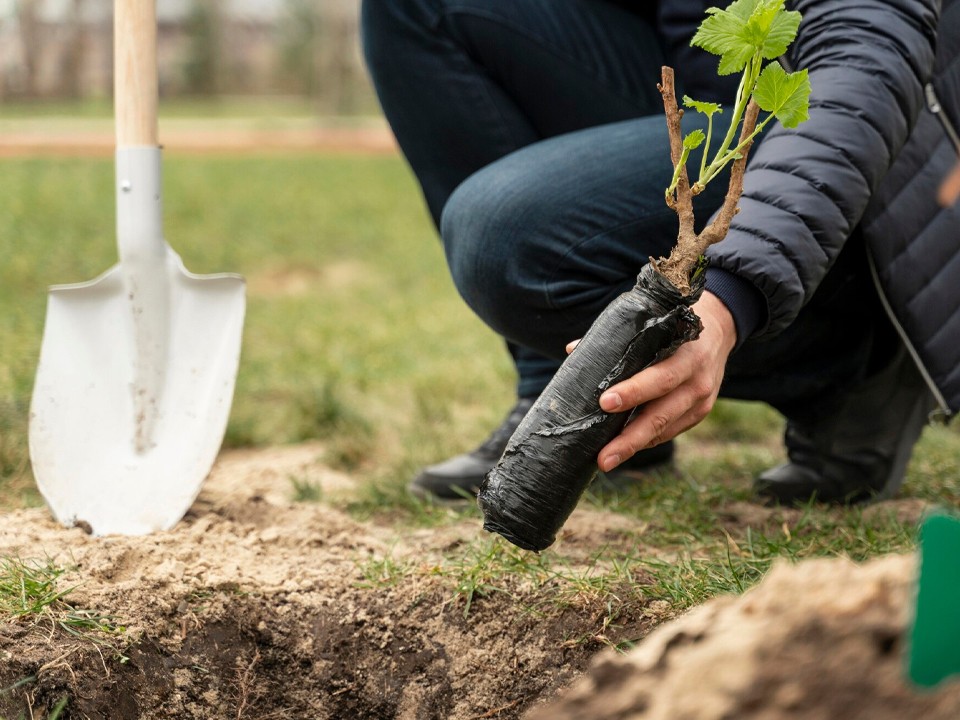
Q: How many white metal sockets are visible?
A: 1